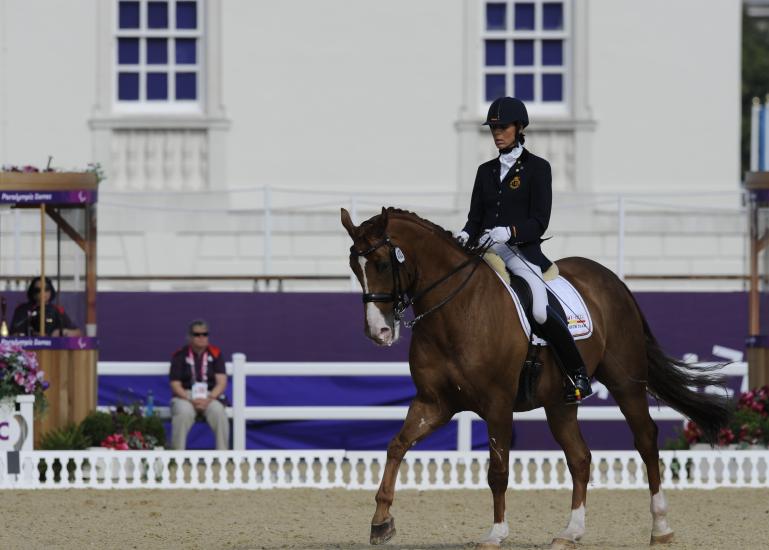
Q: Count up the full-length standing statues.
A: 0